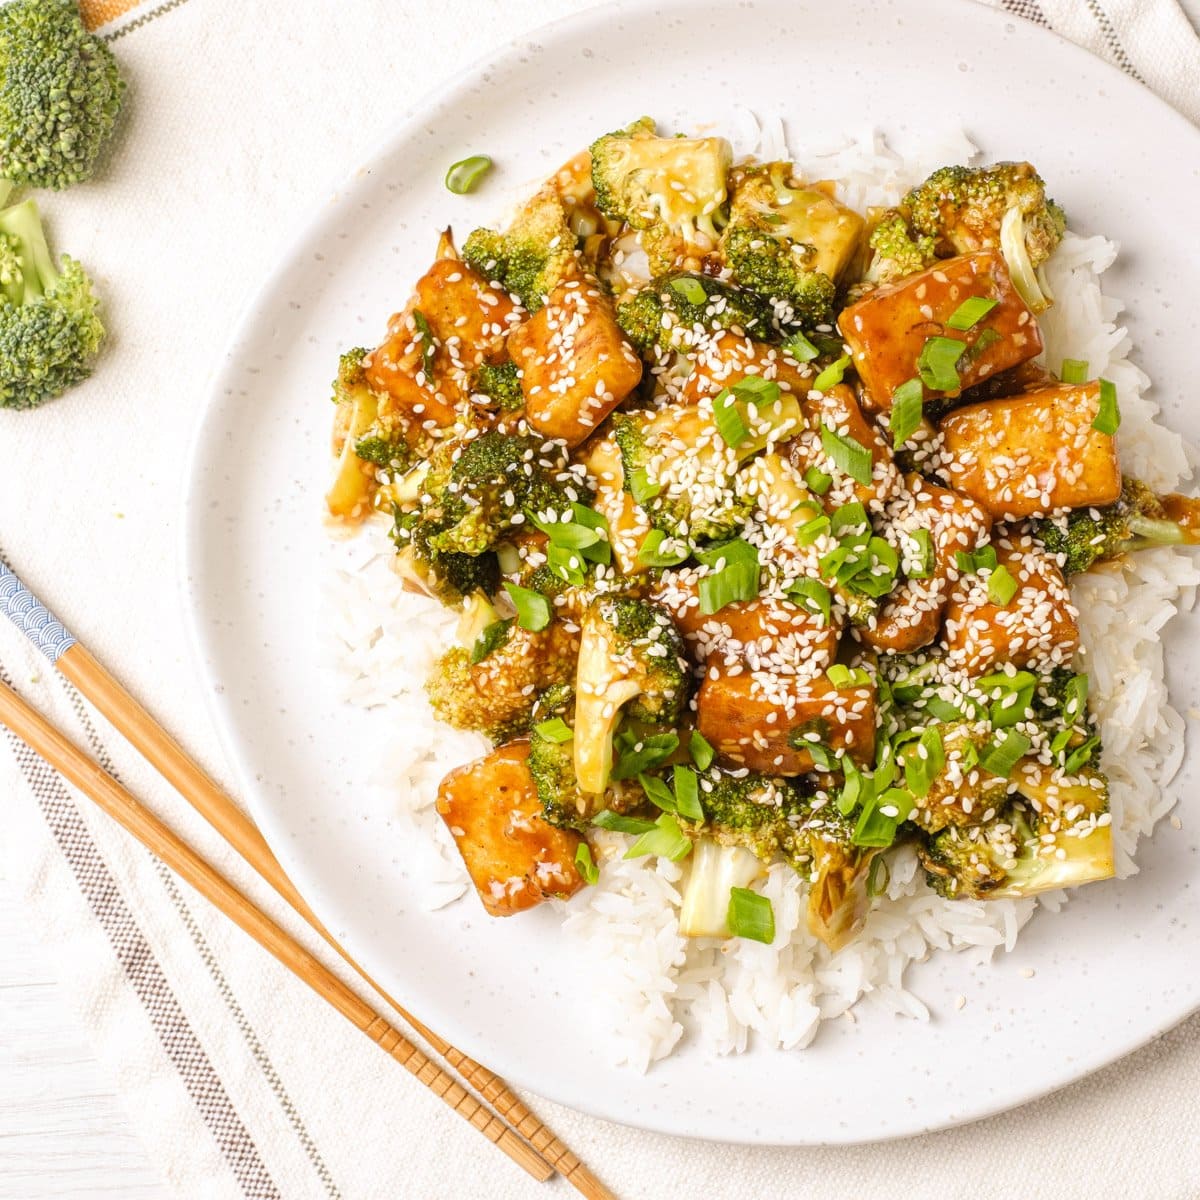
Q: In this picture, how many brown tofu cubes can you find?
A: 11